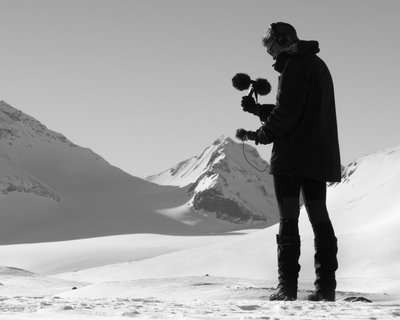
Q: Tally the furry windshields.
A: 3